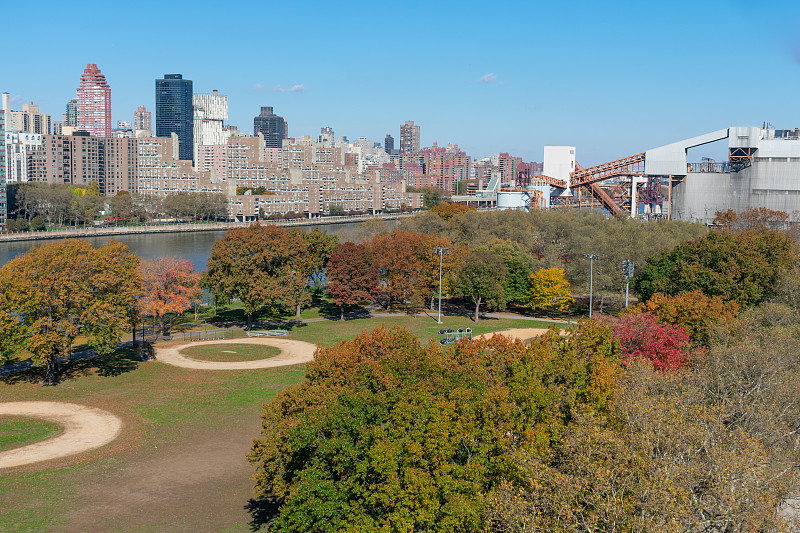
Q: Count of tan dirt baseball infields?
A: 3